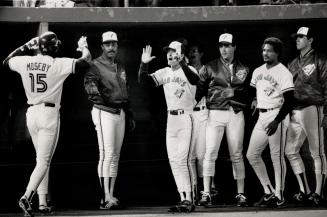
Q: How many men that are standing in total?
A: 7